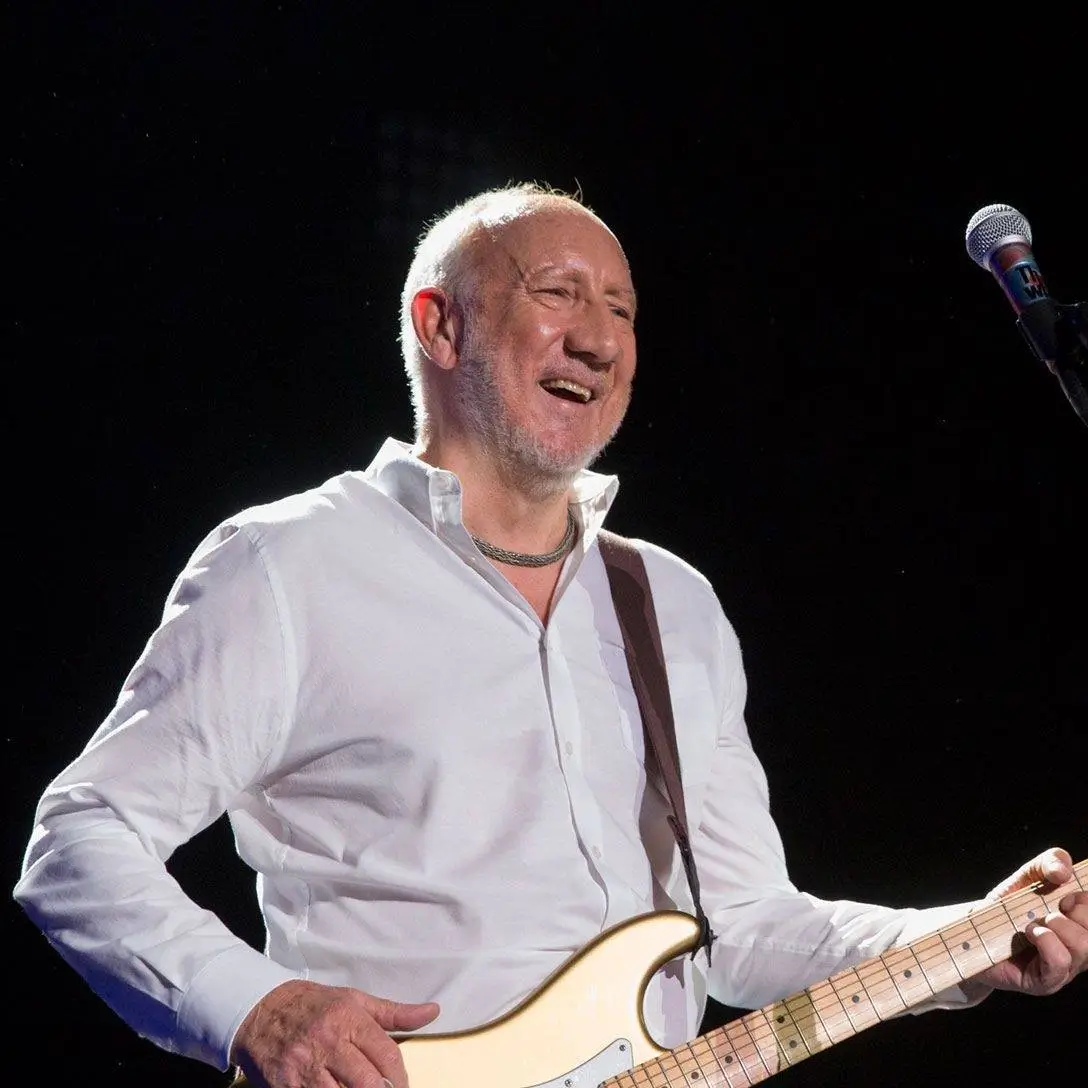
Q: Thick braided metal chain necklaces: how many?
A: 1